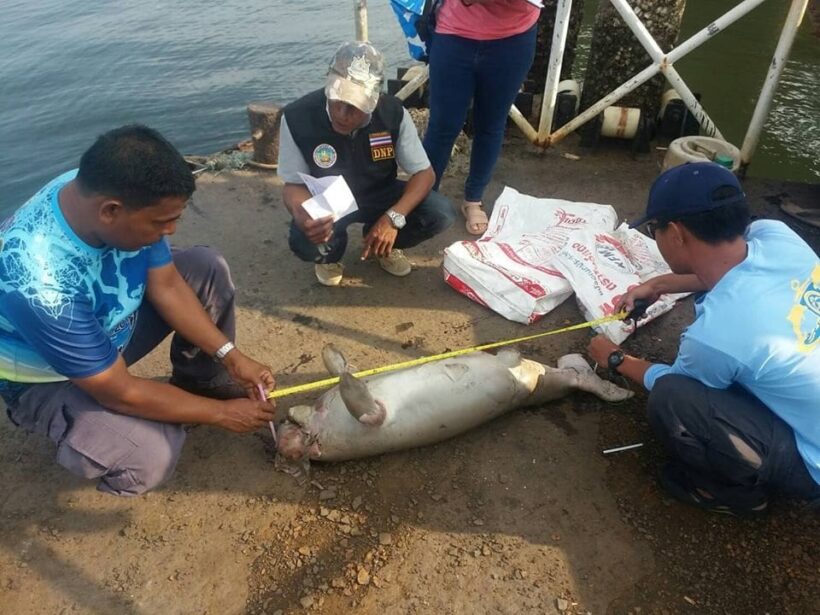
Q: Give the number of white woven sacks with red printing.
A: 2